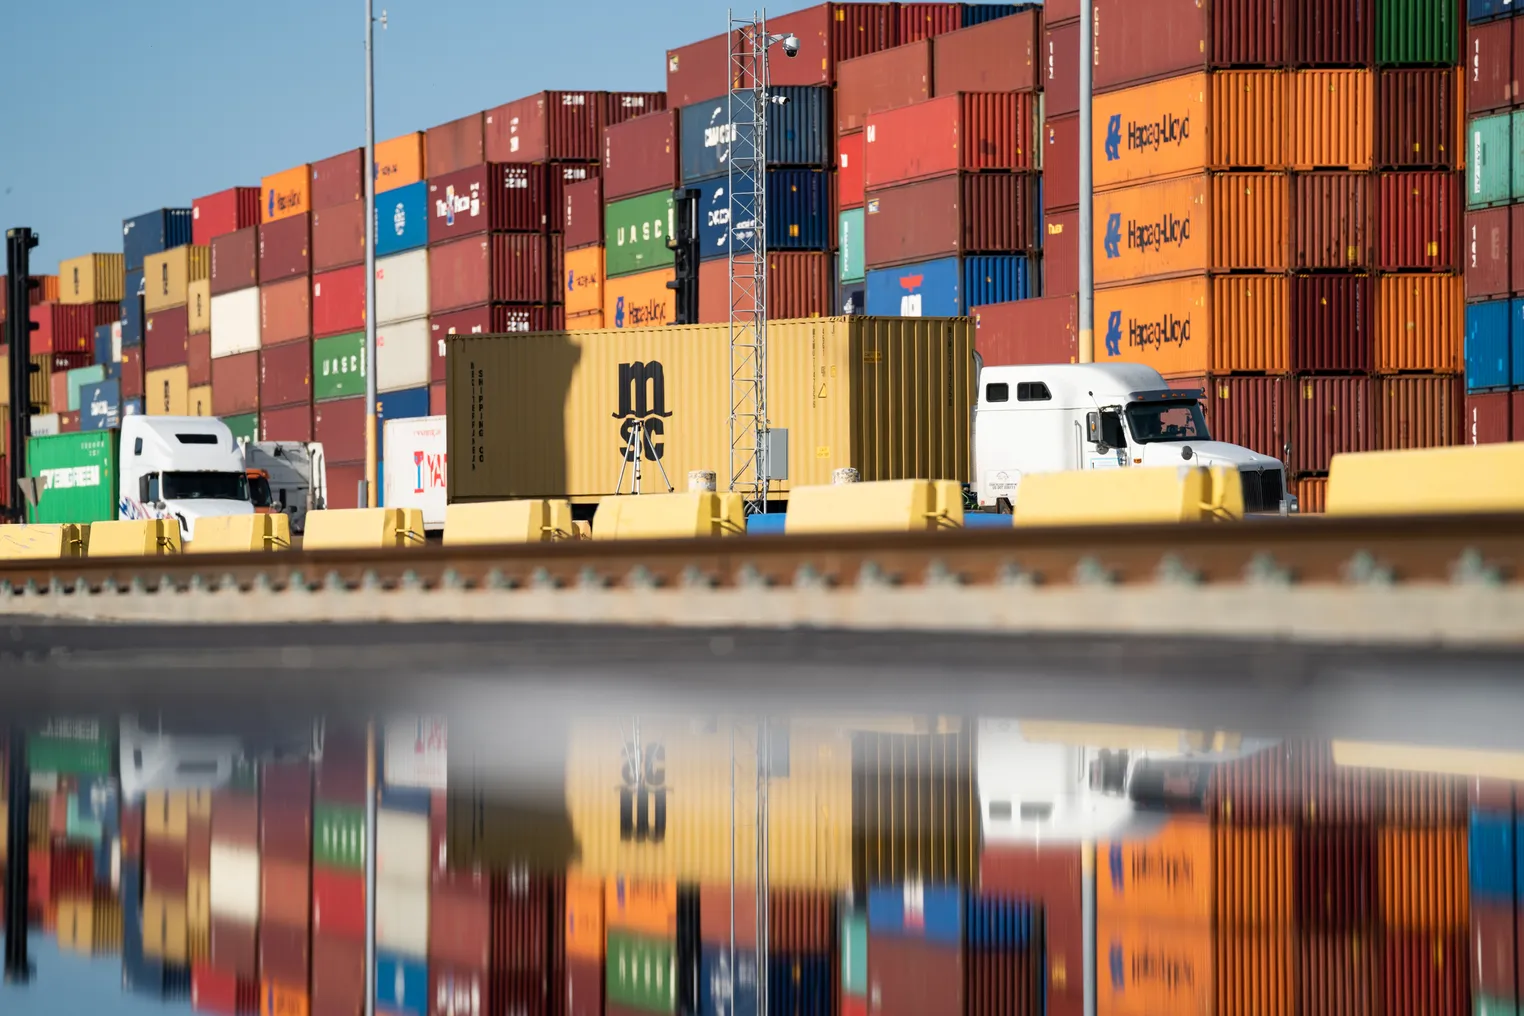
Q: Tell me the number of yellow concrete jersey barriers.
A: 9